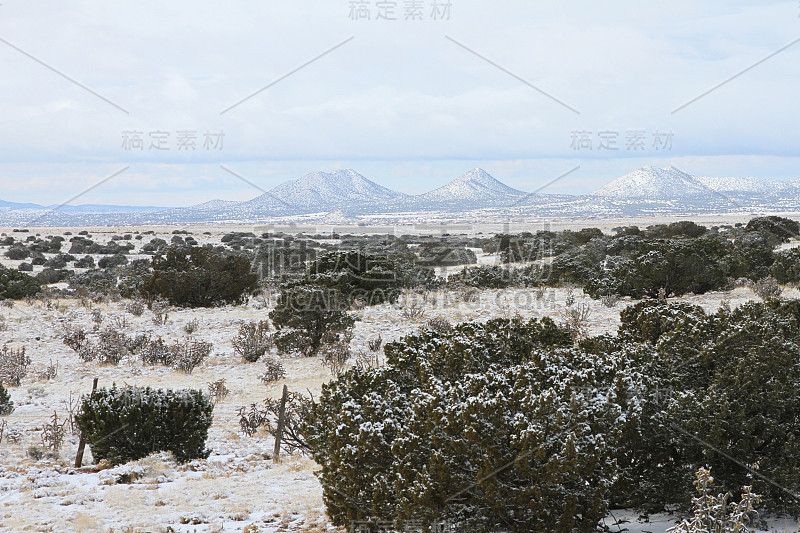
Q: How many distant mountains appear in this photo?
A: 3